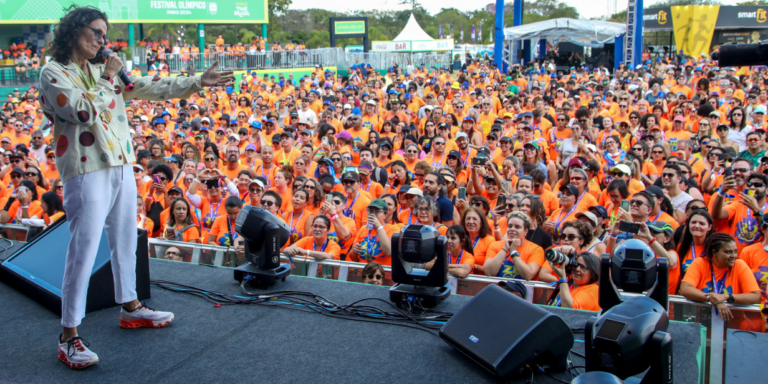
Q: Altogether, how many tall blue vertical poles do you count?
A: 3